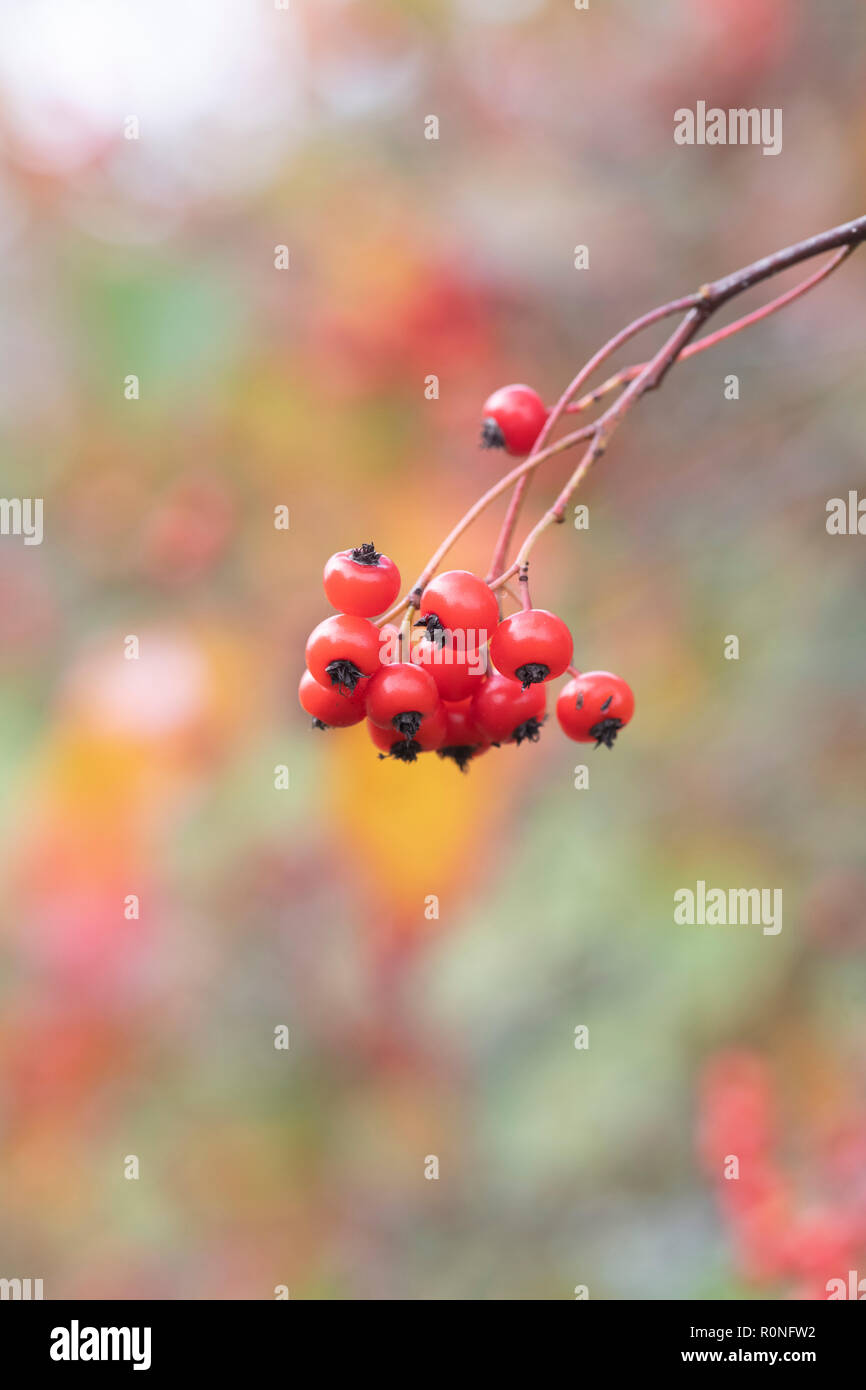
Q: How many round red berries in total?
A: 12